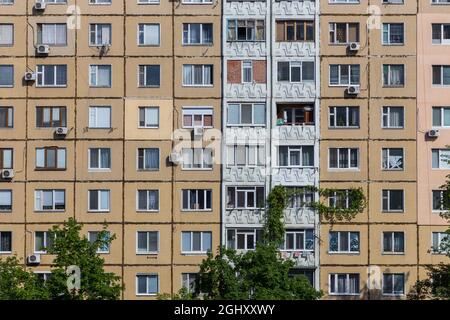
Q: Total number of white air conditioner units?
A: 11